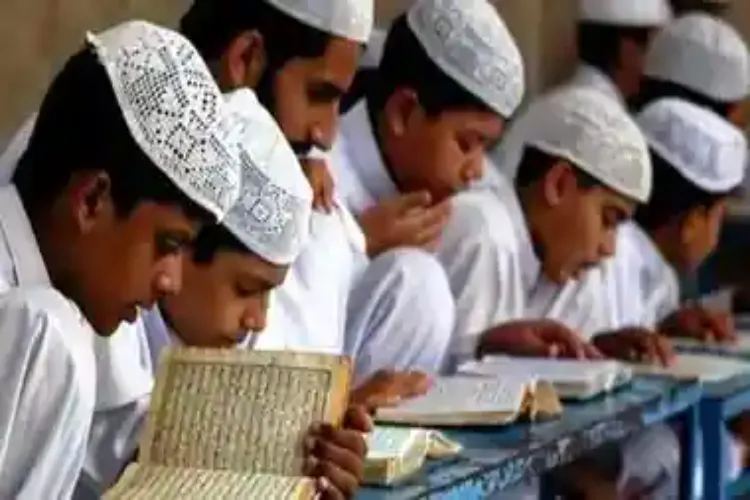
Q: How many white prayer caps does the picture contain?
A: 8